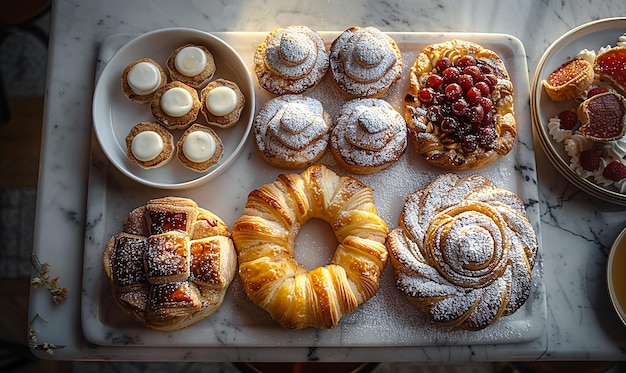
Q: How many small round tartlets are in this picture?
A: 6